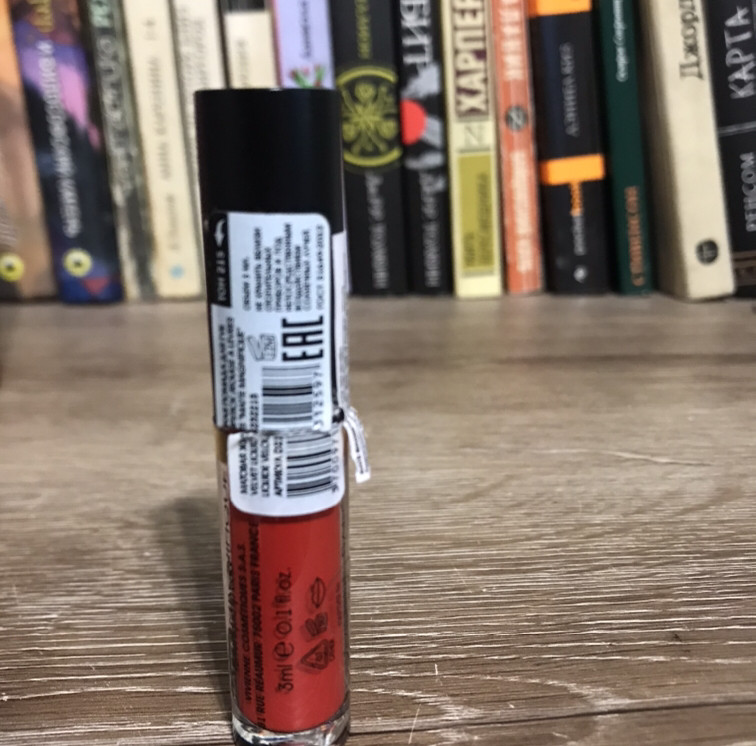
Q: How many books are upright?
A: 15